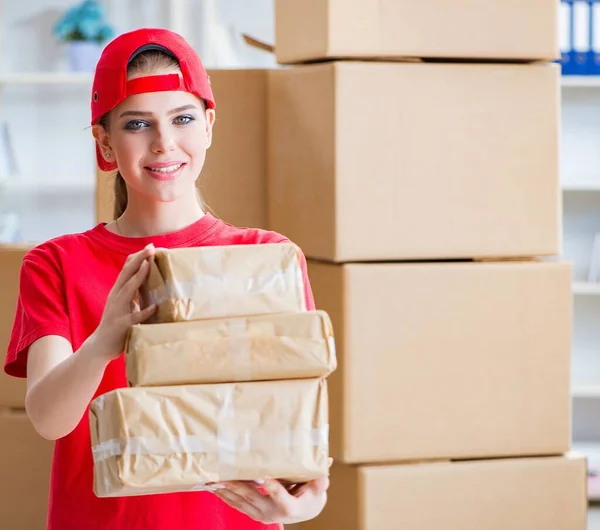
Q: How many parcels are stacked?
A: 3